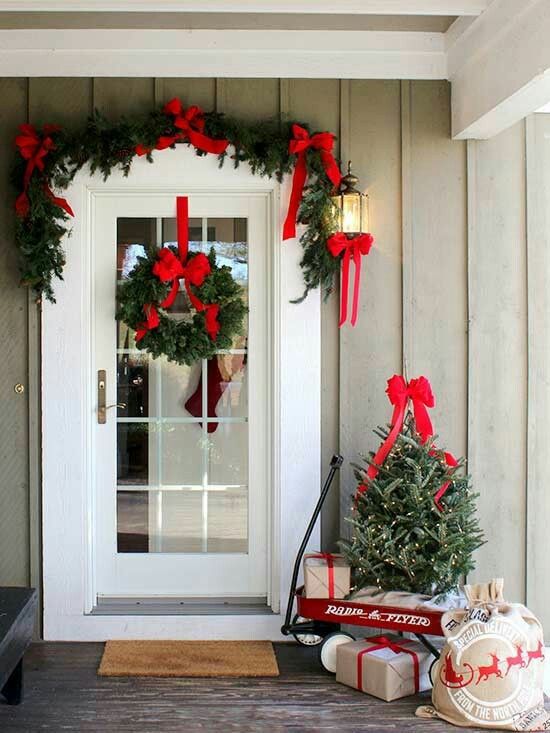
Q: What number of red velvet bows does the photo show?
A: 6